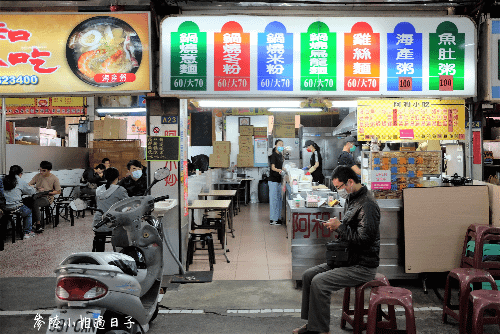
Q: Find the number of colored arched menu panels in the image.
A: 7